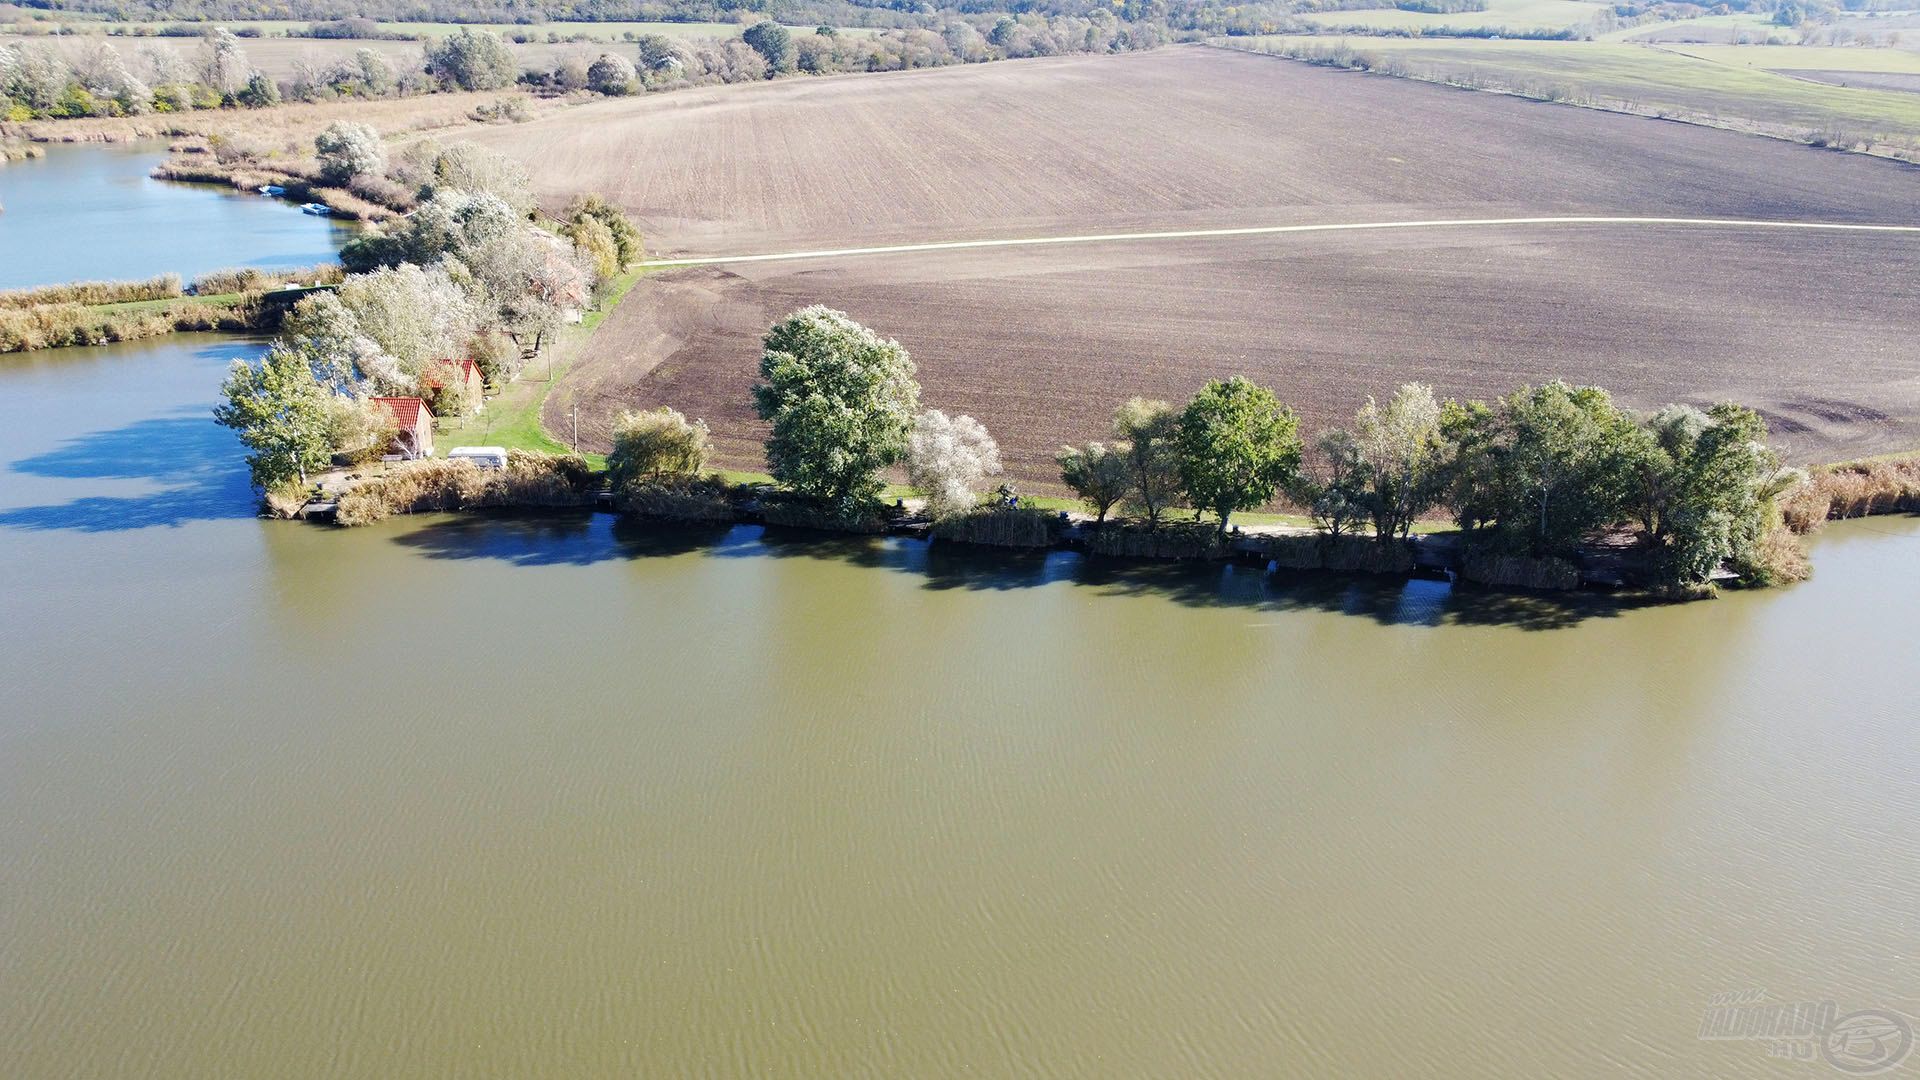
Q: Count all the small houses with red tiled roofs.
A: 2